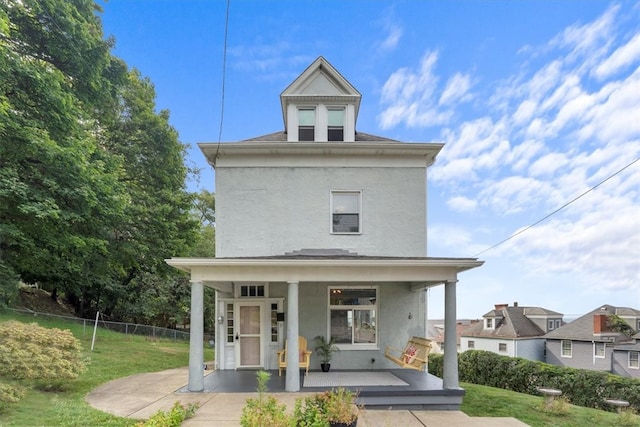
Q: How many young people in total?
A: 0